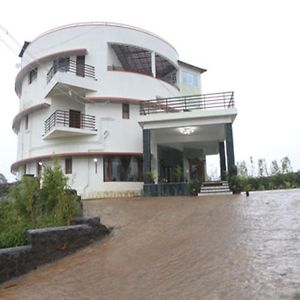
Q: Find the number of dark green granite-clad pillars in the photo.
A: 3